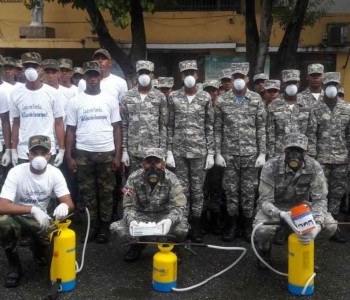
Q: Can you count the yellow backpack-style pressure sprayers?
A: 3